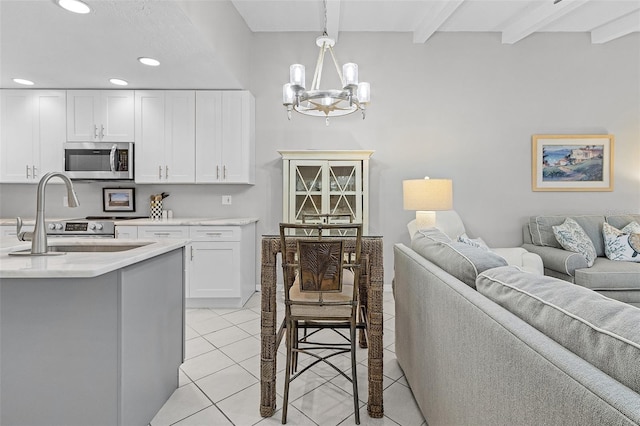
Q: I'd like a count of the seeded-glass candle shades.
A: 5